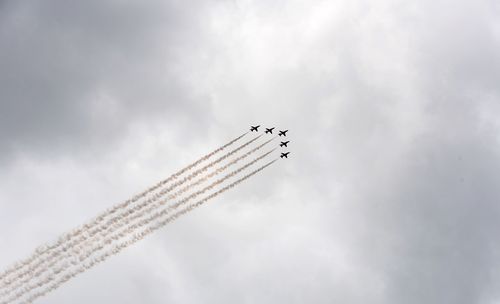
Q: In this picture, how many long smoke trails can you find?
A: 5